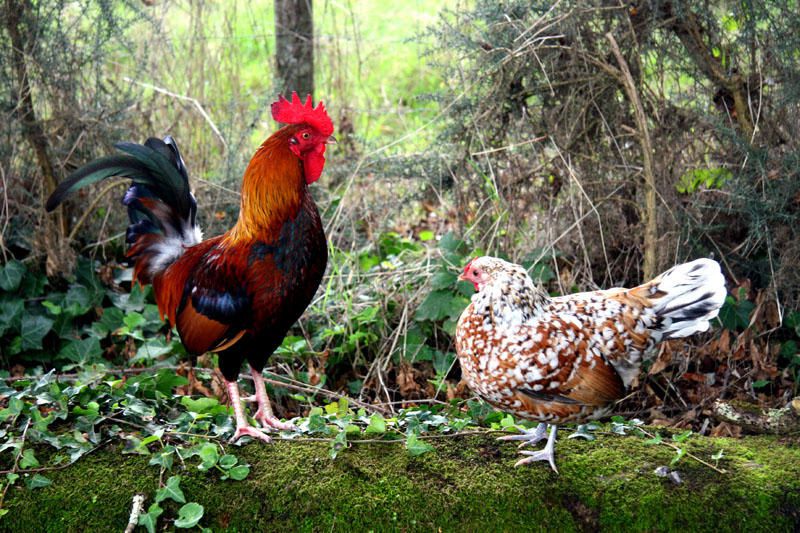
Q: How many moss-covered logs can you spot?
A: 1